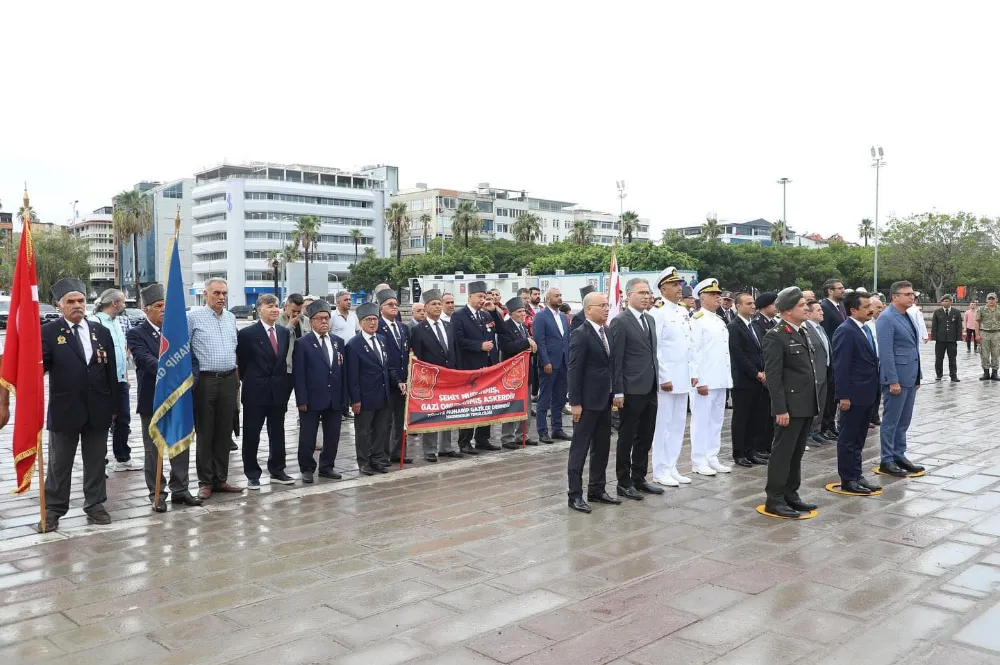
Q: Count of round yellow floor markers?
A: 3